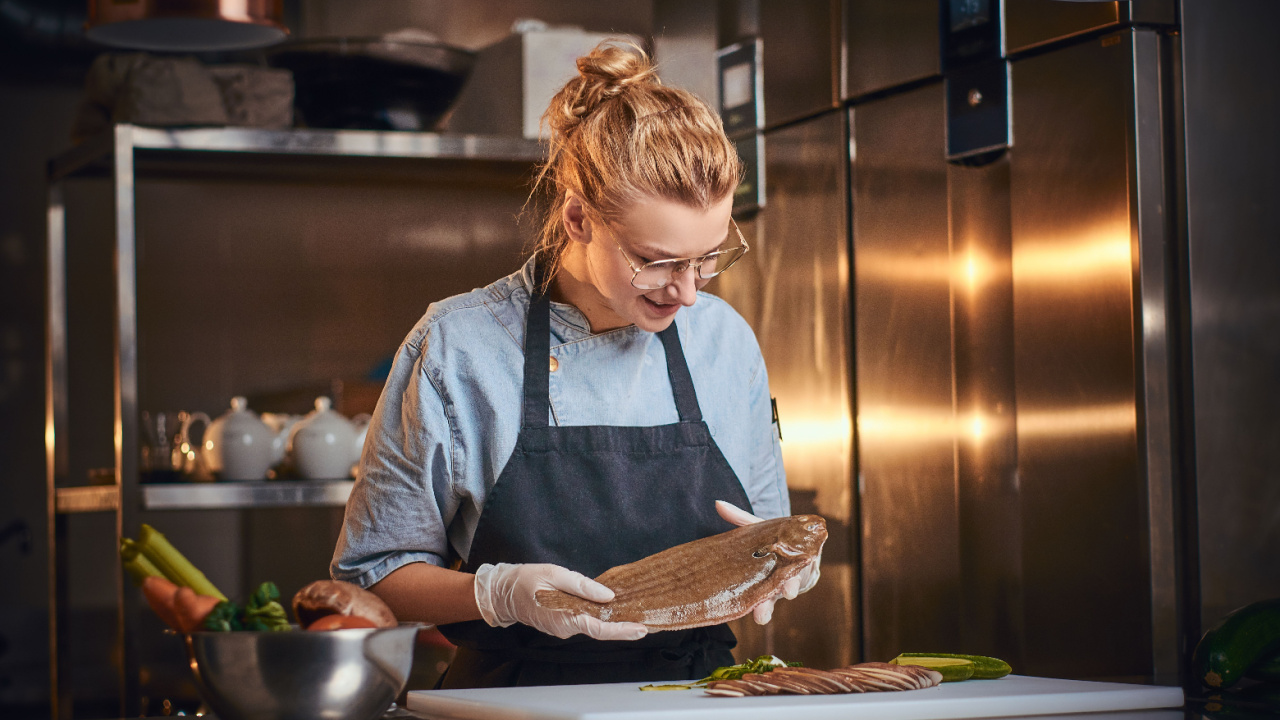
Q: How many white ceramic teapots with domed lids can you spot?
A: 2